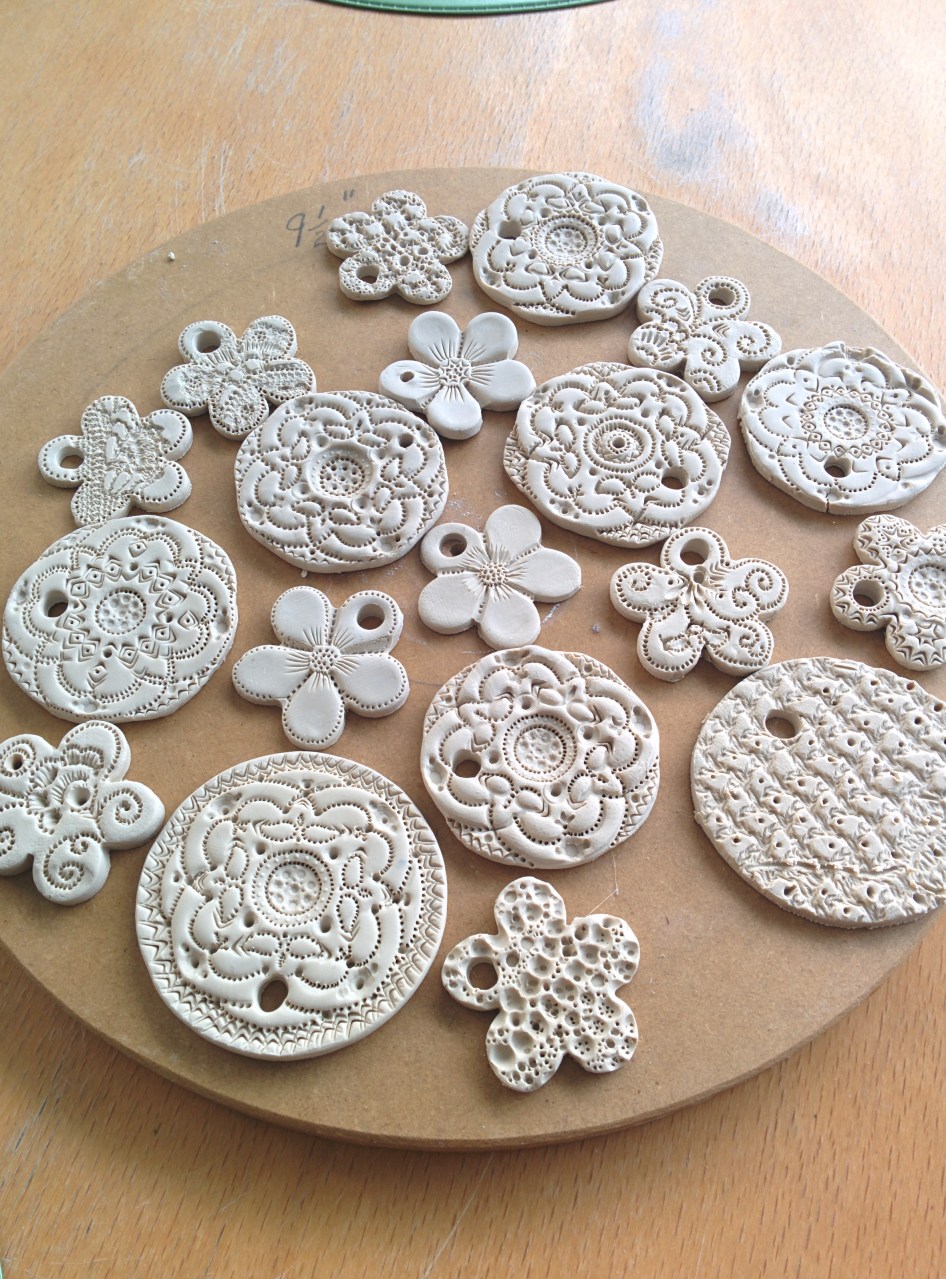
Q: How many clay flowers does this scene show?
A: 11